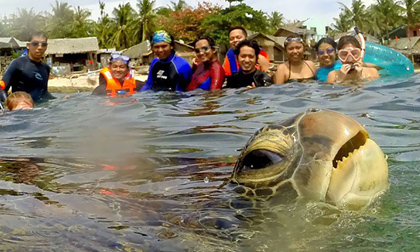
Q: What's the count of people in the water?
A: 10